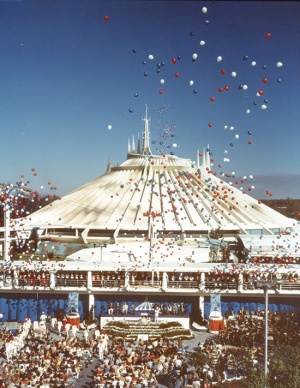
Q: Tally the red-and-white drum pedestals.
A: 2